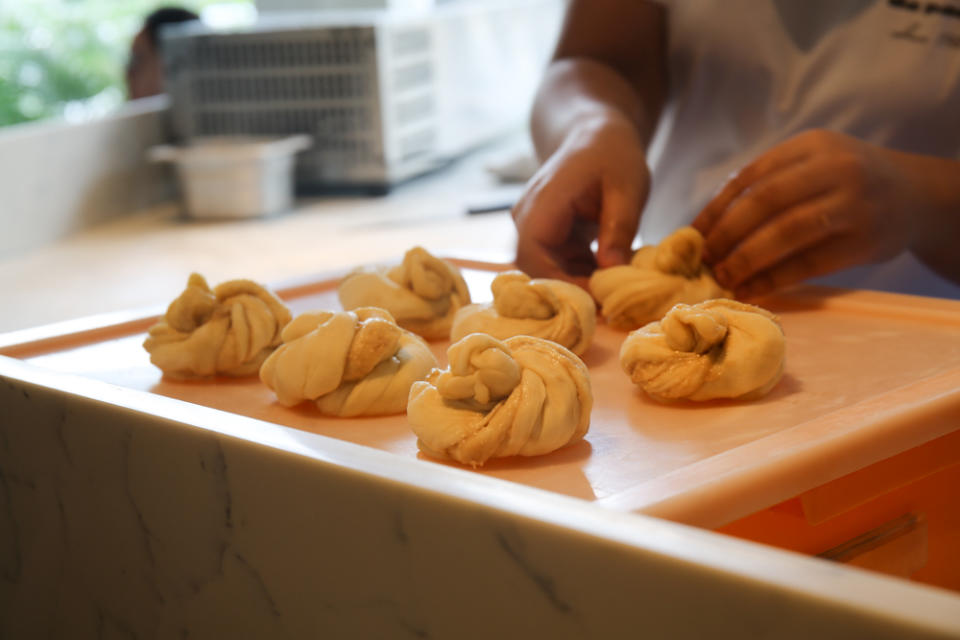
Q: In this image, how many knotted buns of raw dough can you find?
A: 7